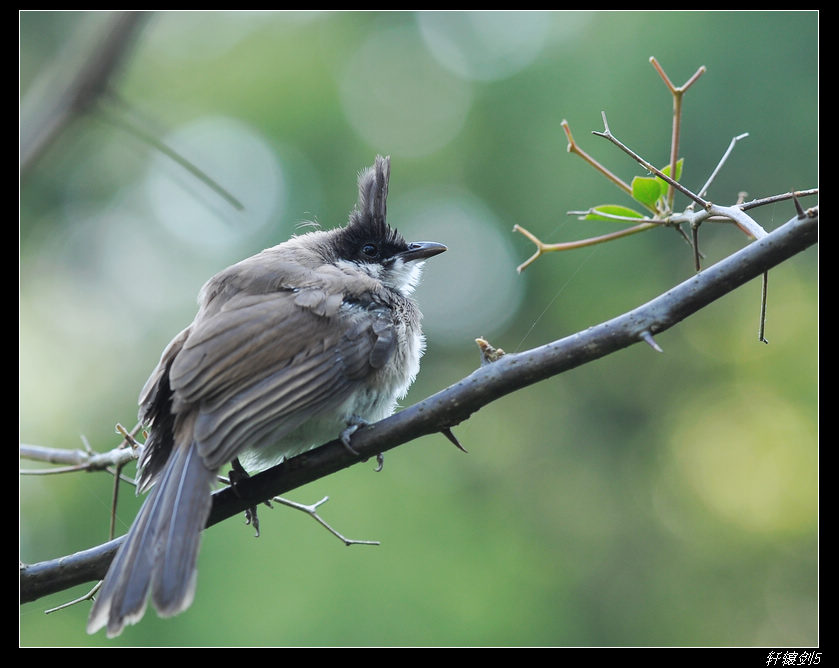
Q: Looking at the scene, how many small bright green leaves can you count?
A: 3